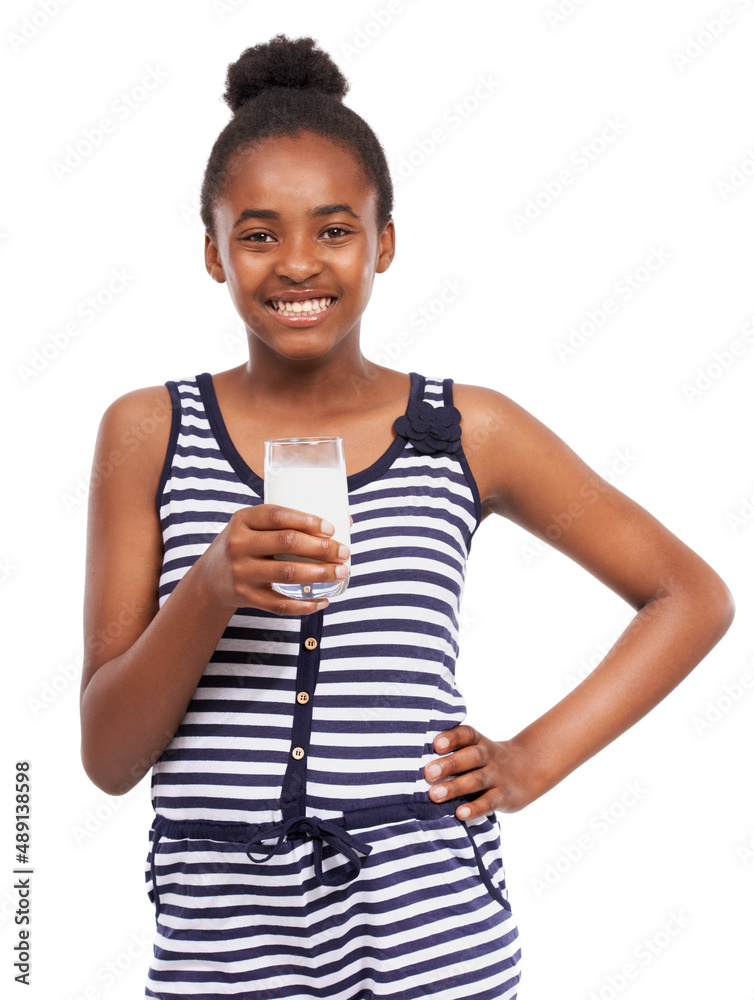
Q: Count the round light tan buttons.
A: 3